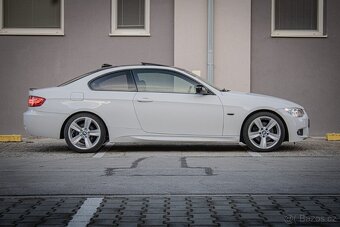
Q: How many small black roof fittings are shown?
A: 2